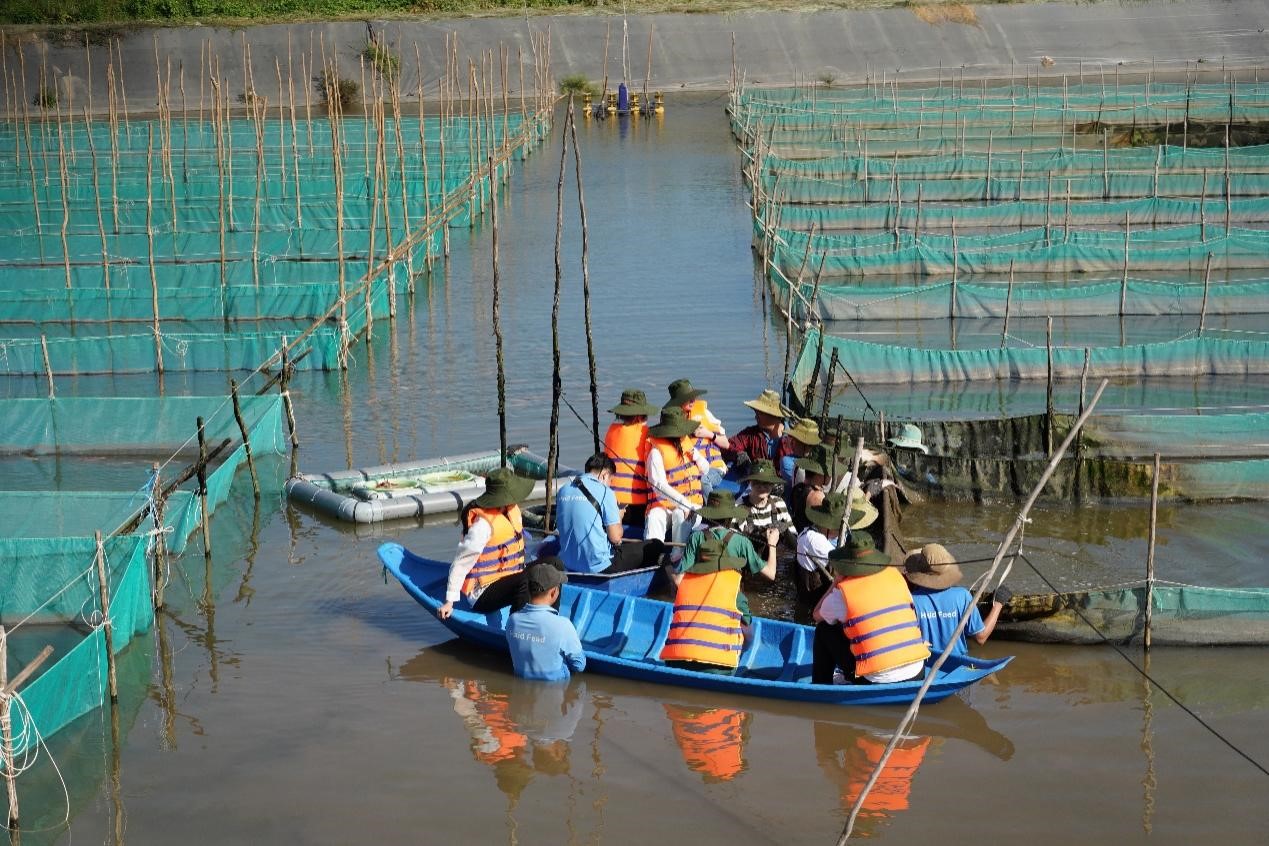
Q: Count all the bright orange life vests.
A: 6